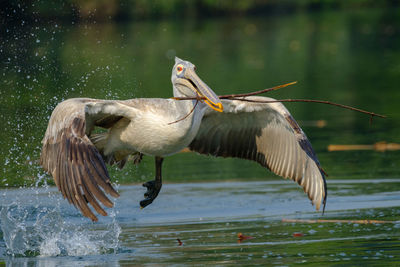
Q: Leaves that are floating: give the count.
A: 3